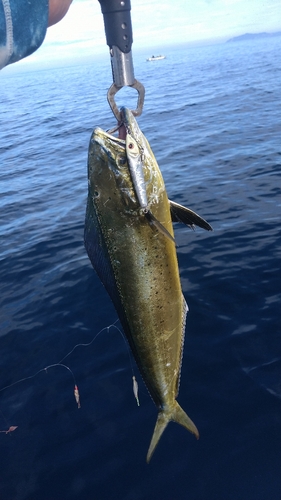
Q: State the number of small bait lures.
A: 3